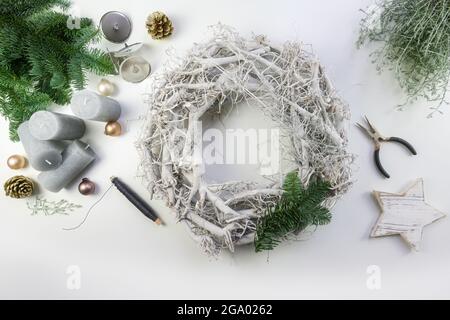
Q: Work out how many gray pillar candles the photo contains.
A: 4